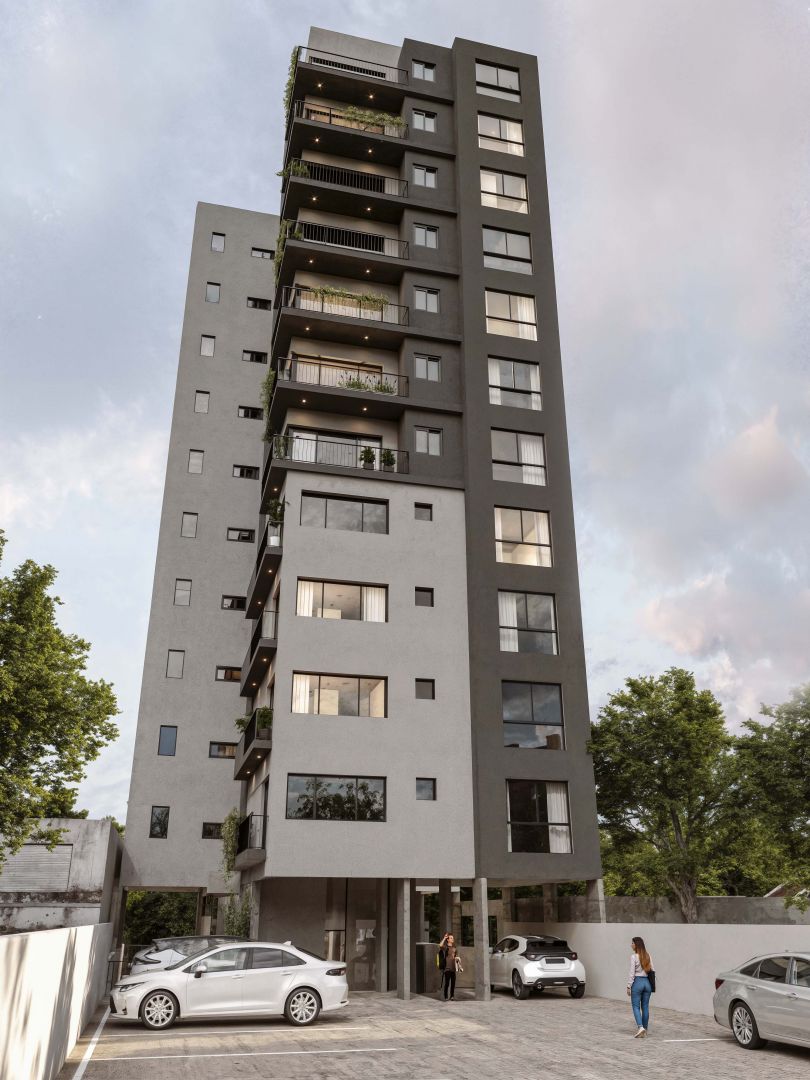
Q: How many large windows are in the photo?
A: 15